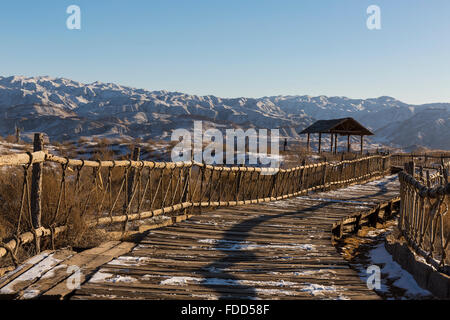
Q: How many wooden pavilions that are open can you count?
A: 1